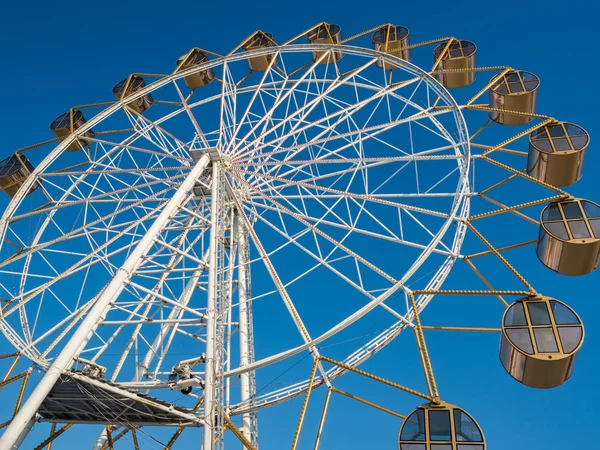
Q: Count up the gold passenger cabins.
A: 13